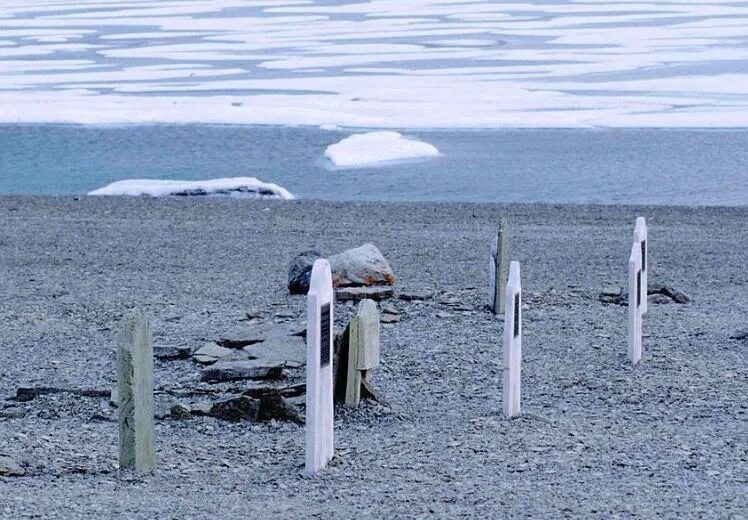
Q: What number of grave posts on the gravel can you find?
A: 7